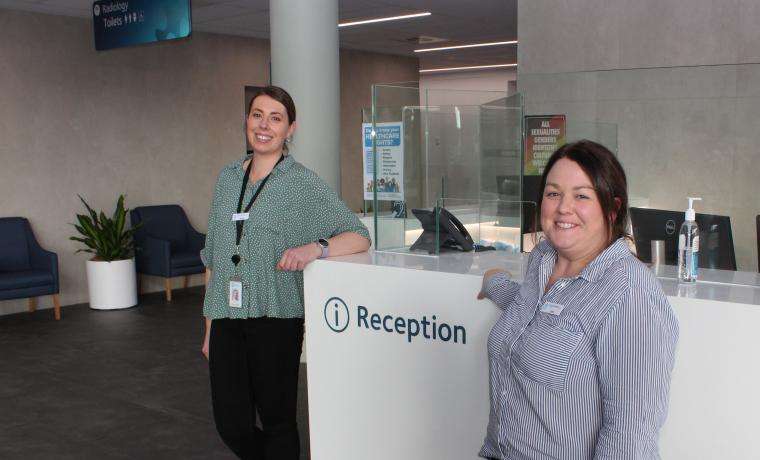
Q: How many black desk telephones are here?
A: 1